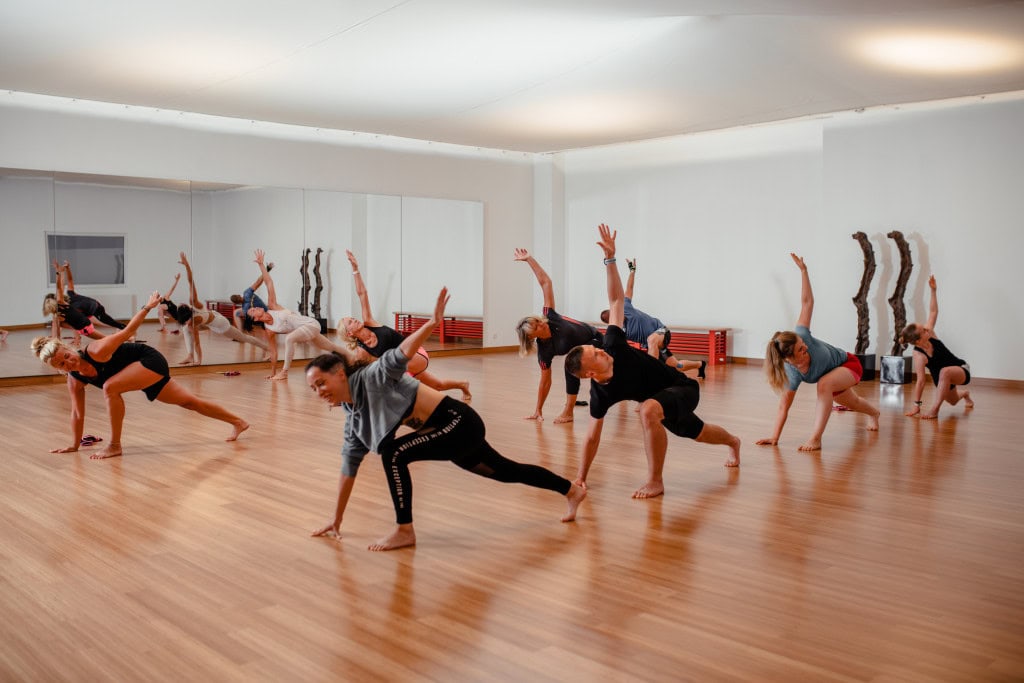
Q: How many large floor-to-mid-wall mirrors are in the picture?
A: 5